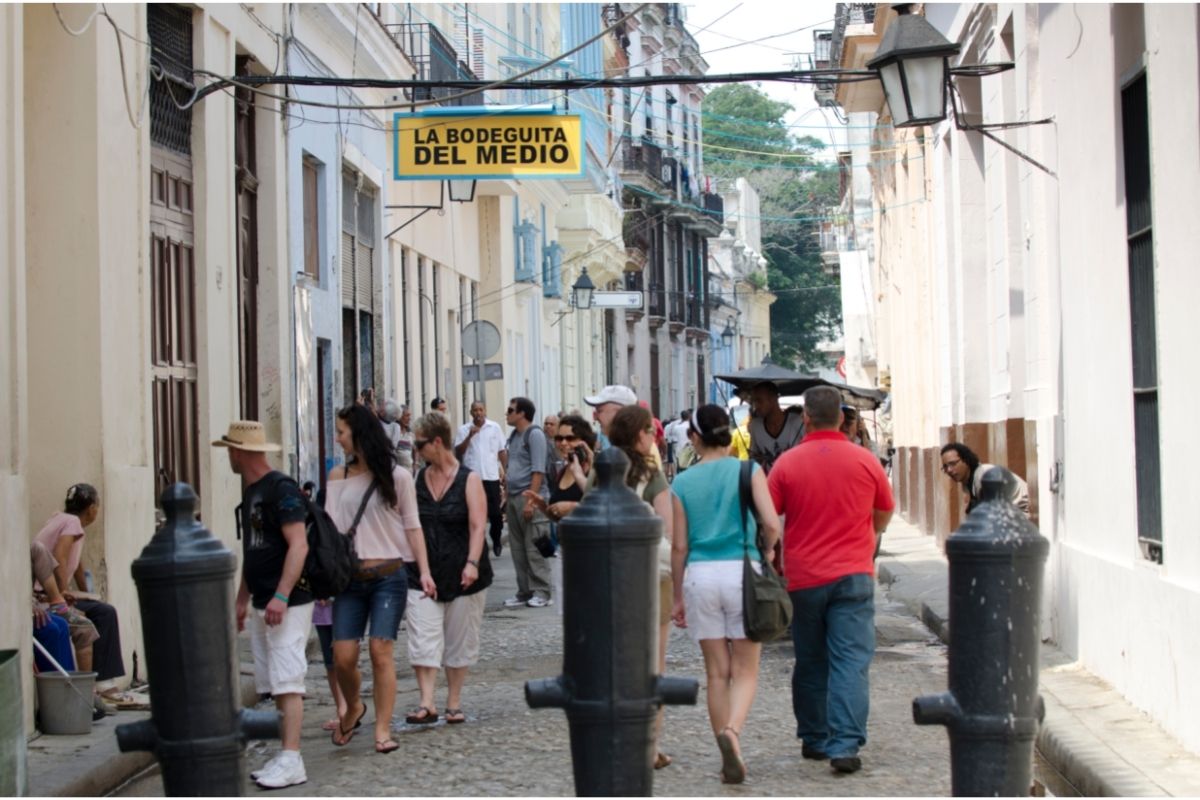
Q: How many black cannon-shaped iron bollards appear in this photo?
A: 3